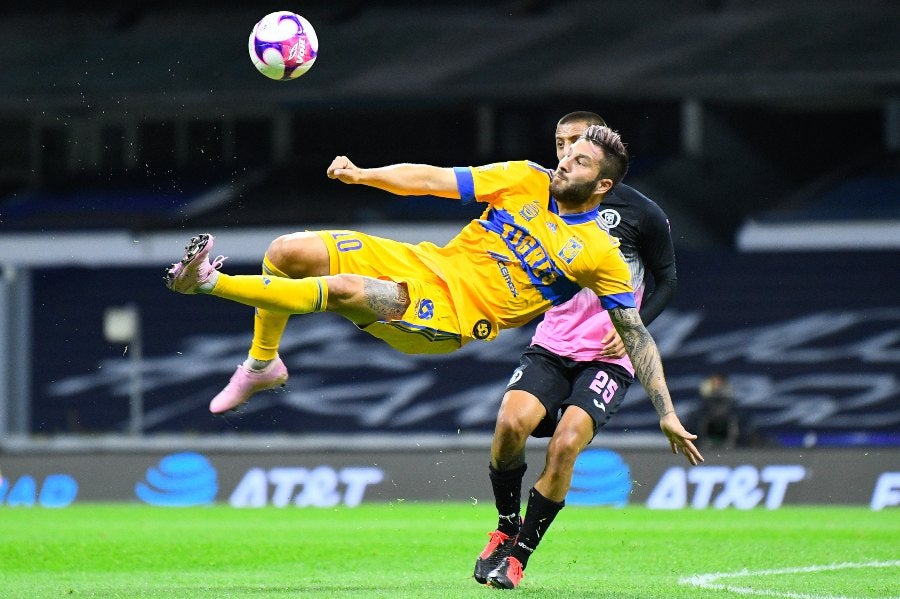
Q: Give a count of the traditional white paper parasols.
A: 0